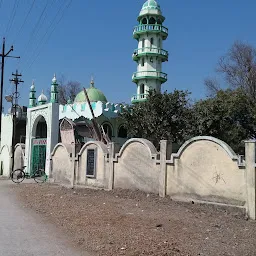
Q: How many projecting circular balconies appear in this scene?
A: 4